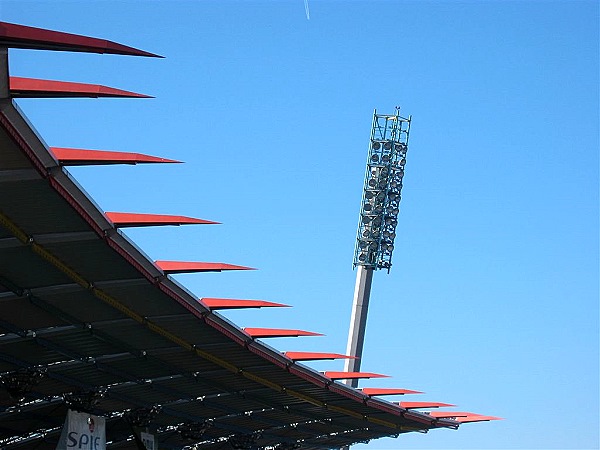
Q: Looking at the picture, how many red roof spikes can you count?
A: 13